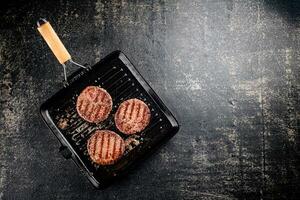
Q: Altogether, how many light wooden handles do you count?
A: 1